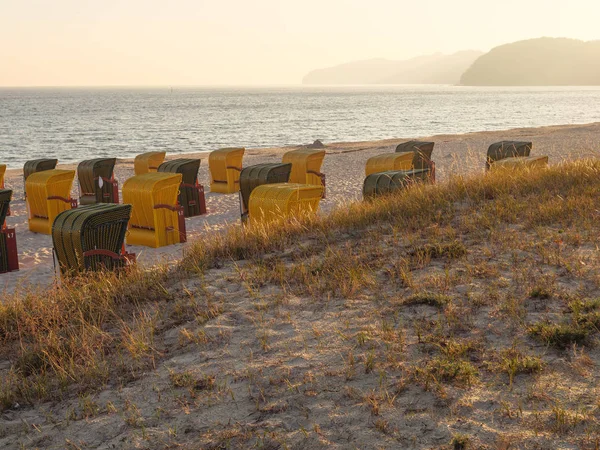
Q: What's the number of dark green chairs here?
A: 9